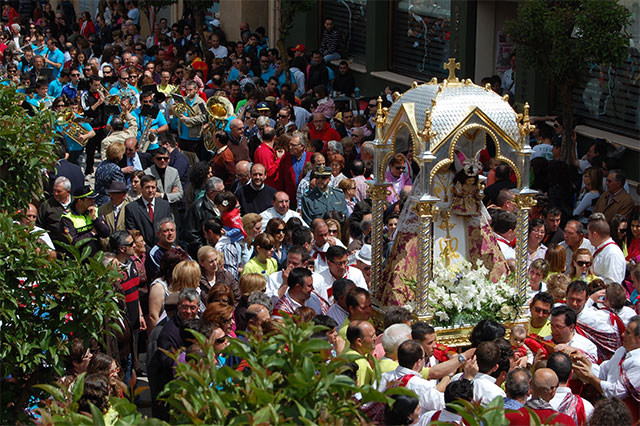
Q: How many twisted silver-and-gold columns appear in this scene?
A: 3